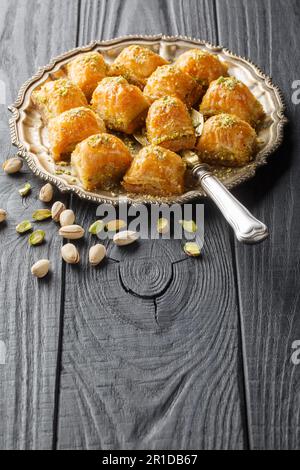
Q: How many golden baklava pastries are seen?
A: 12